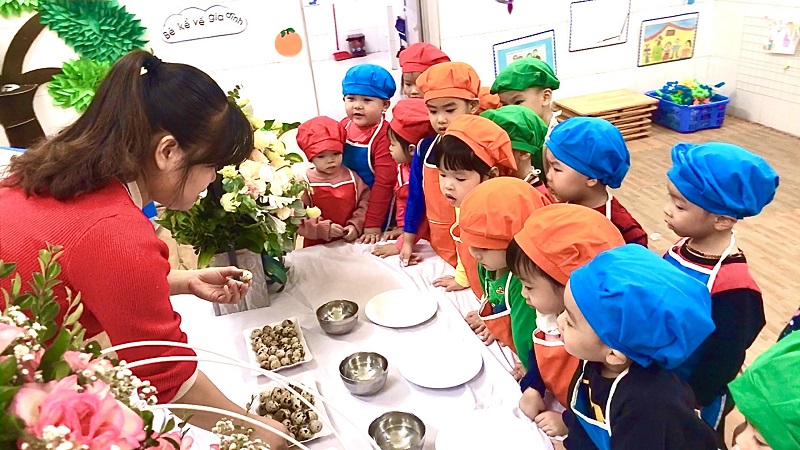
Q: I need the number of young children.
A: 15